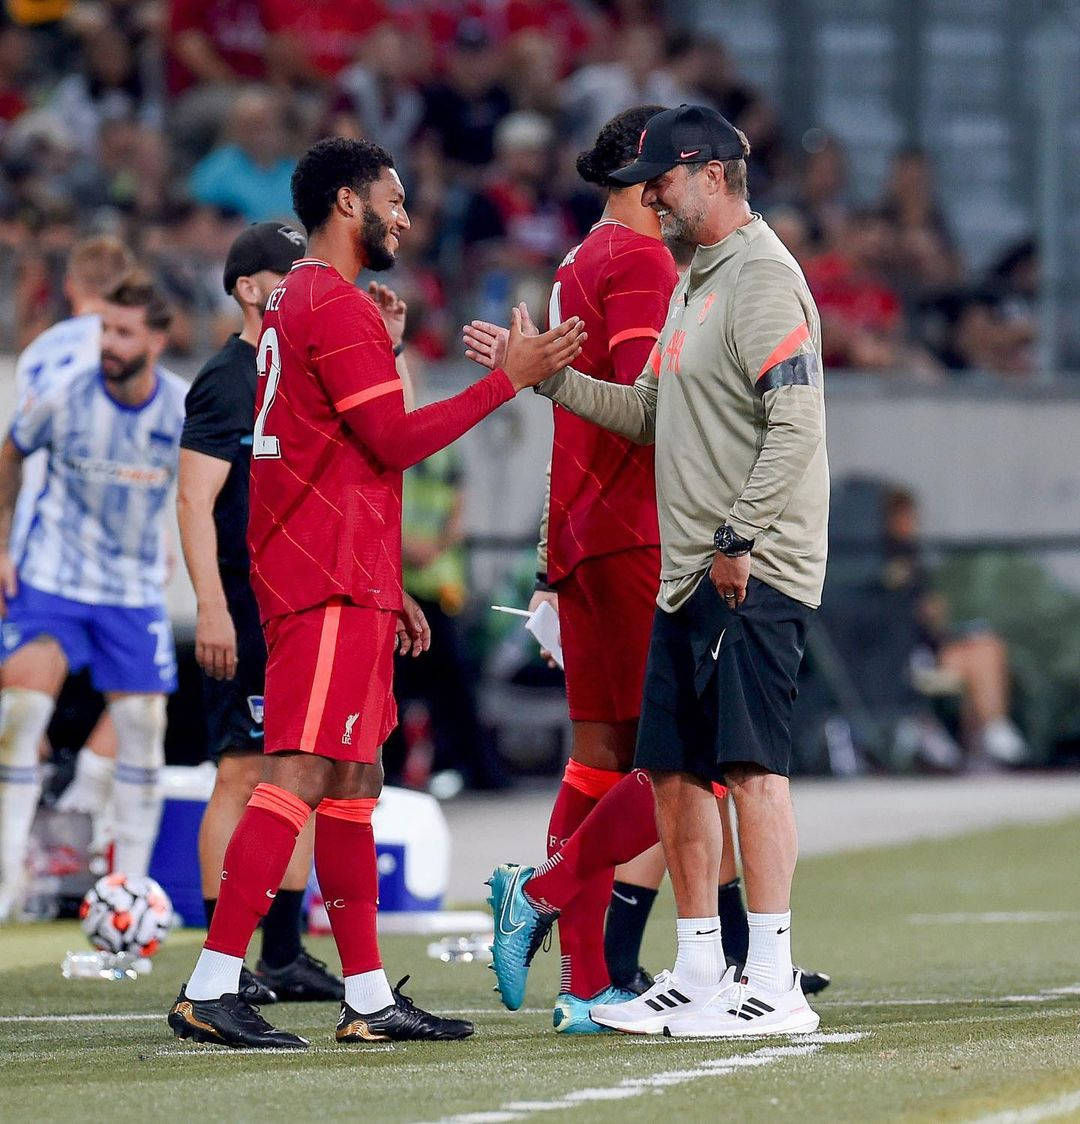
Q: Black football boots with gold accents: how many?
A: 2